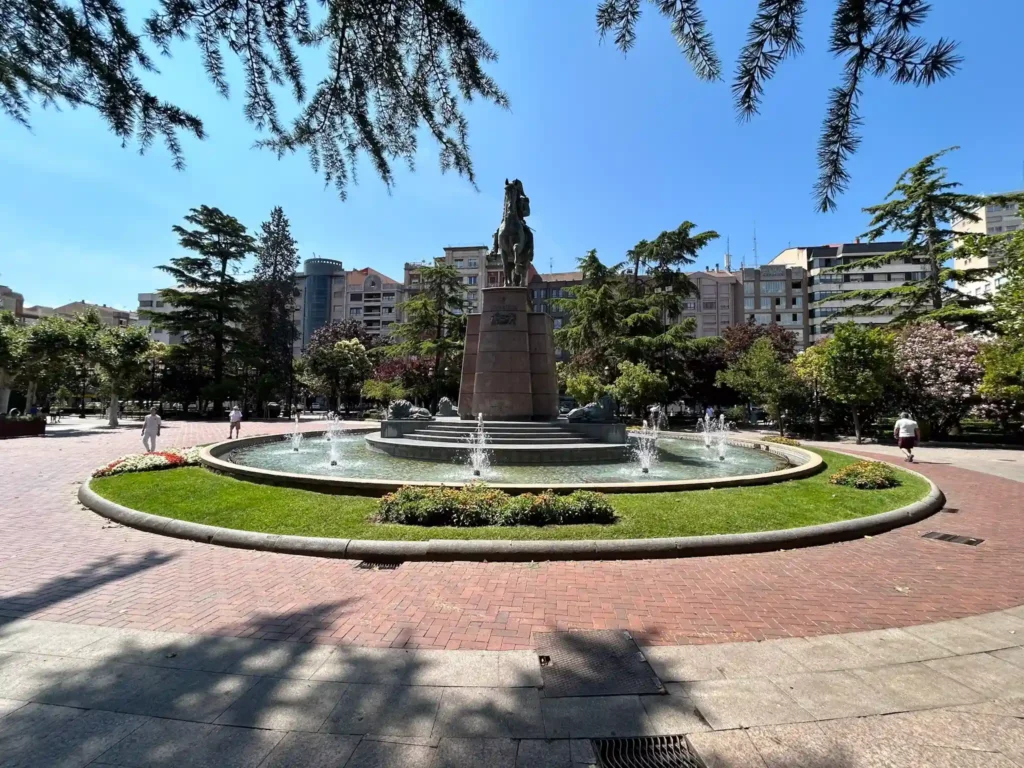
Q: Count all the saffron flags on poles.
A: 0